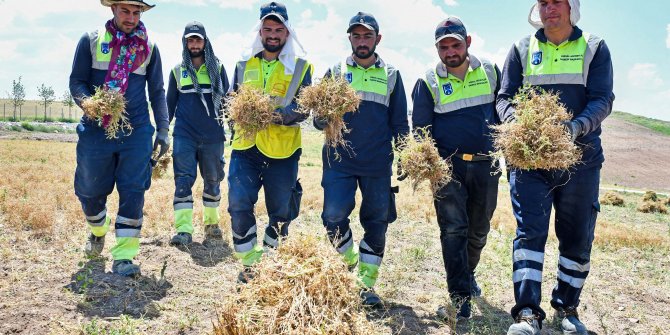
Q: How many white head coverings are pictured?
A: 2